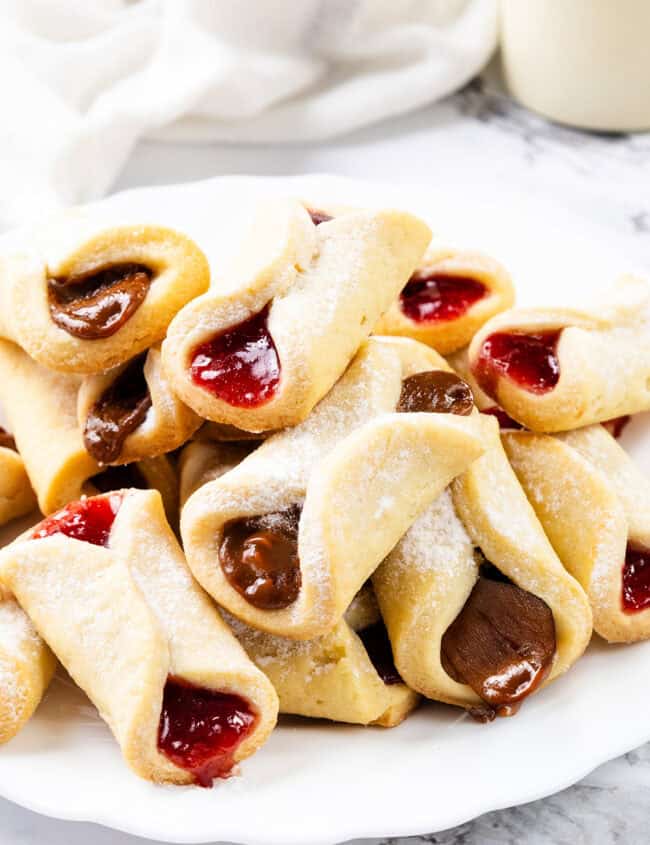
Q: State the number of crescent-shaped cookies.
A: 0